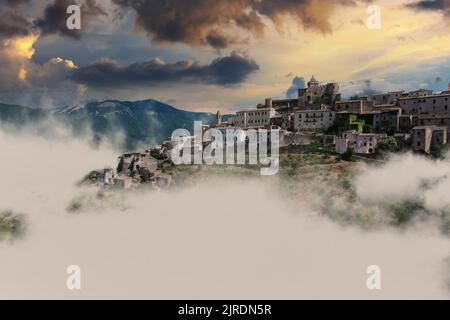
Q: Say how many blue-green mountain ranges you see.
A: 1